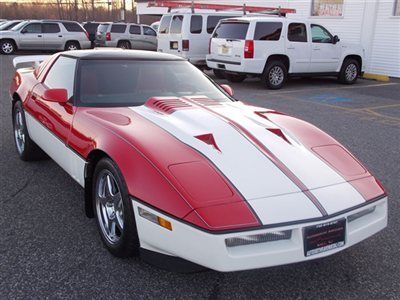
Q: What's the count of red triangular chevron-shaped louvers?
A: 2